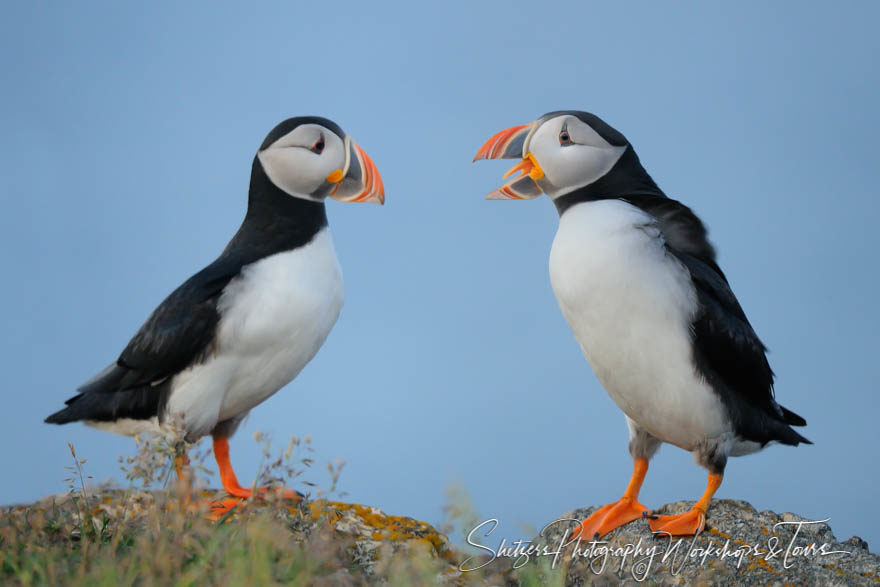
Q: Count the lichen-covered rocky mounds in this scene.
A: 2